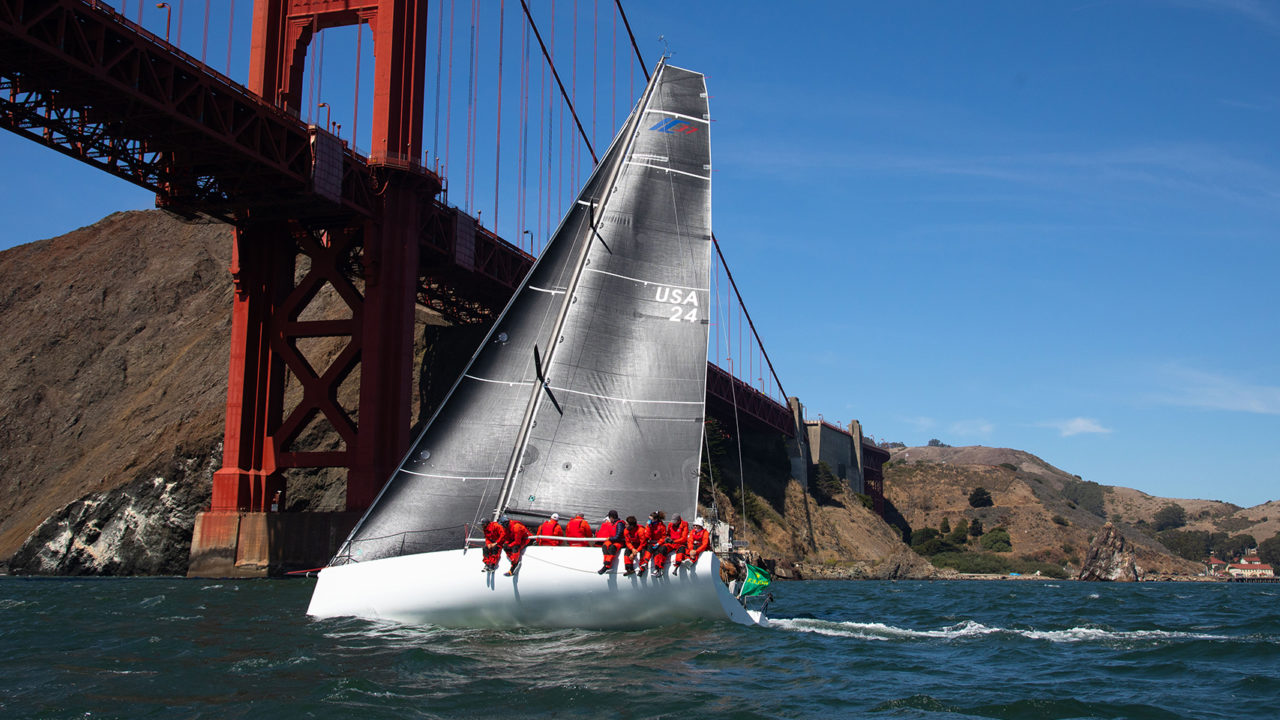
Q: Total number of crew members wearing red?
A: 10